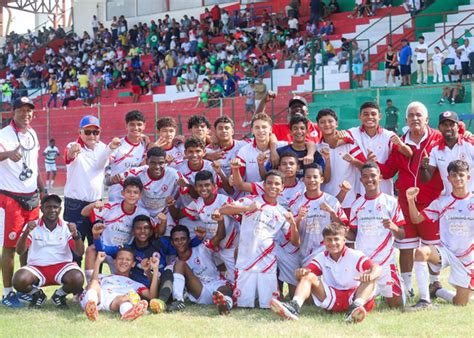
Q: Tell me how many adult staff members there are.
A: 6